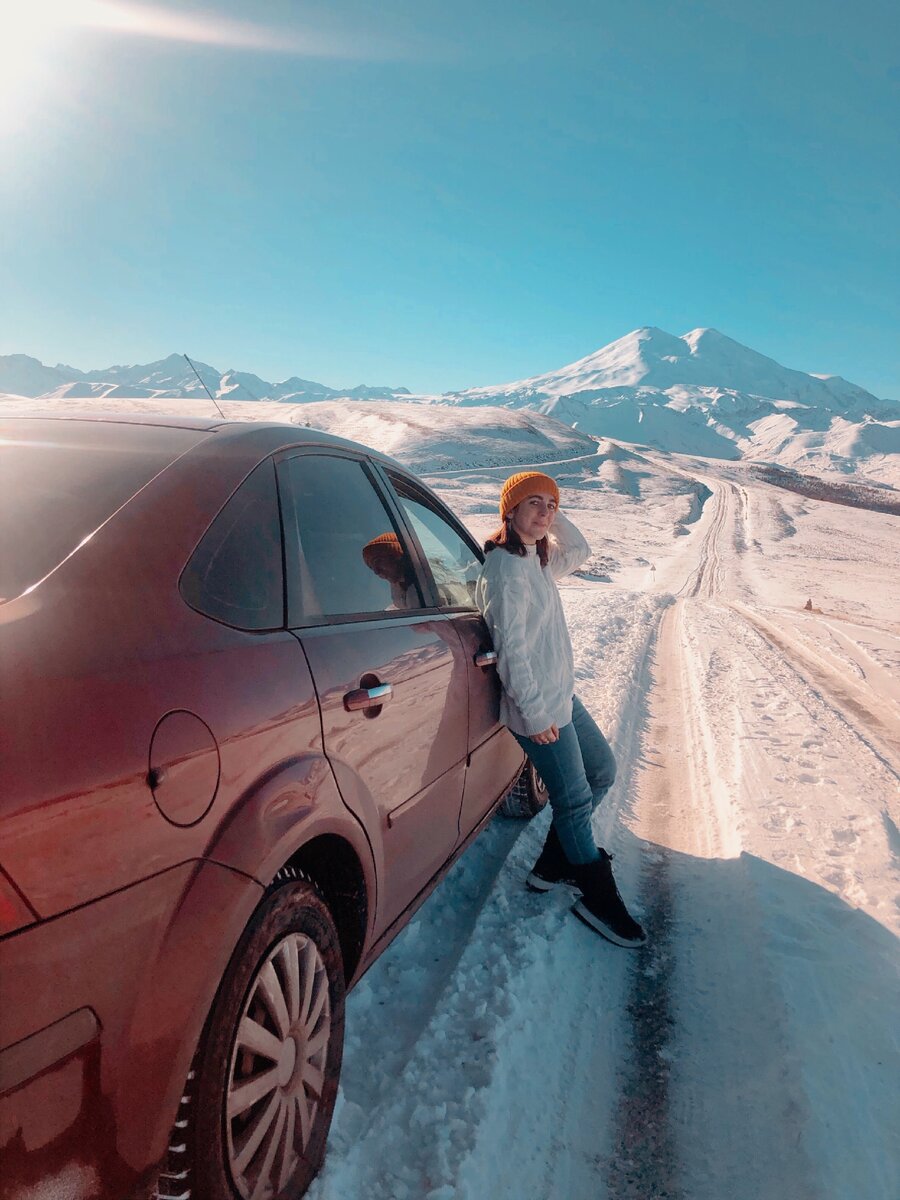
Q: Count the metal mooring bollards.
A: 0